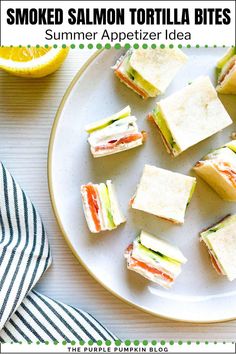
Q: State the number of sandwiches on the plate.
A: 9